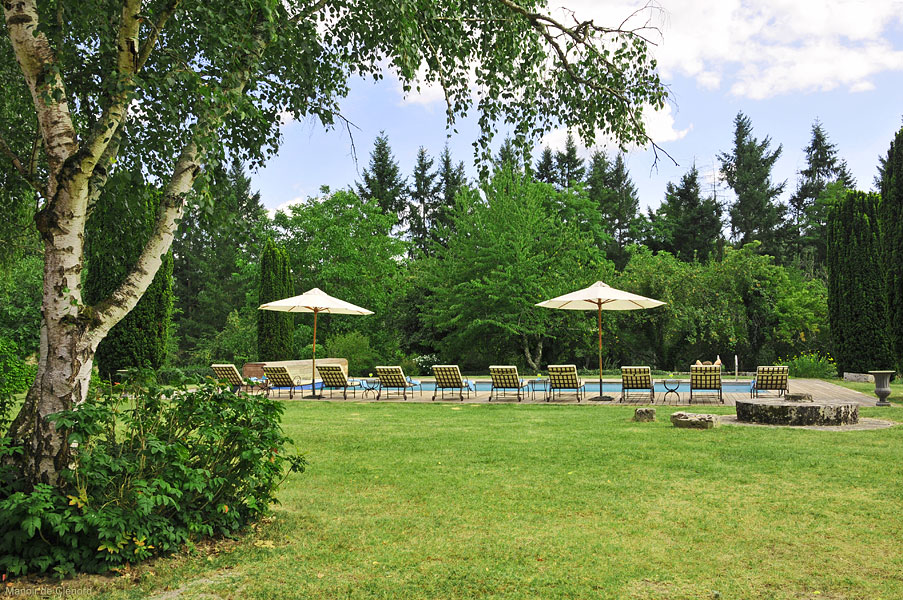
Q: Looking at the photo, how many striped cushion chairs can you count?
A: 10